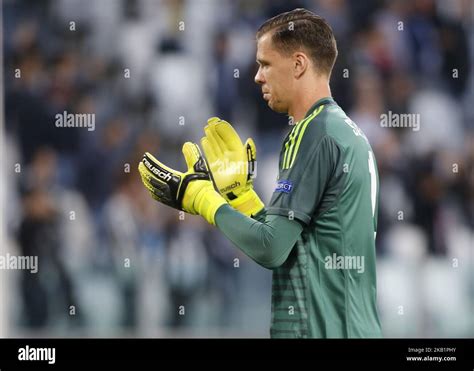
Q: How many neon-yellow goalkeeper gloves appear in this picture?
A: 2